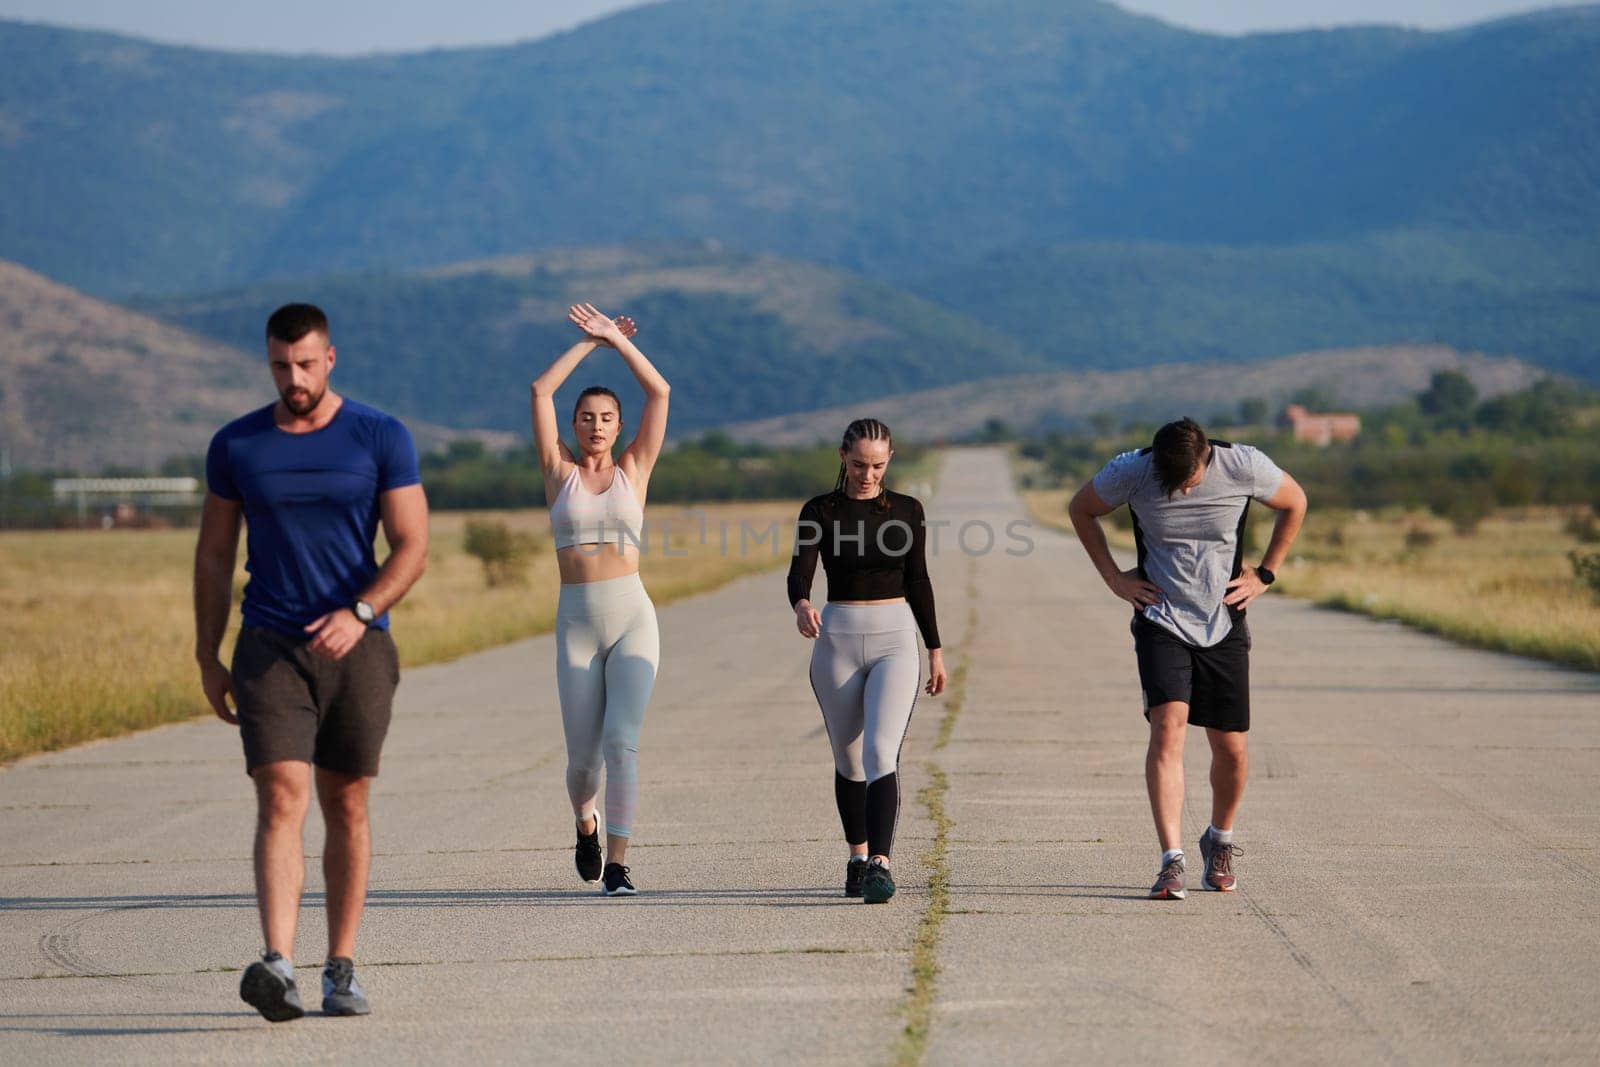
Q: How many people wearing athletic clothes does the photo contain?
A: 4